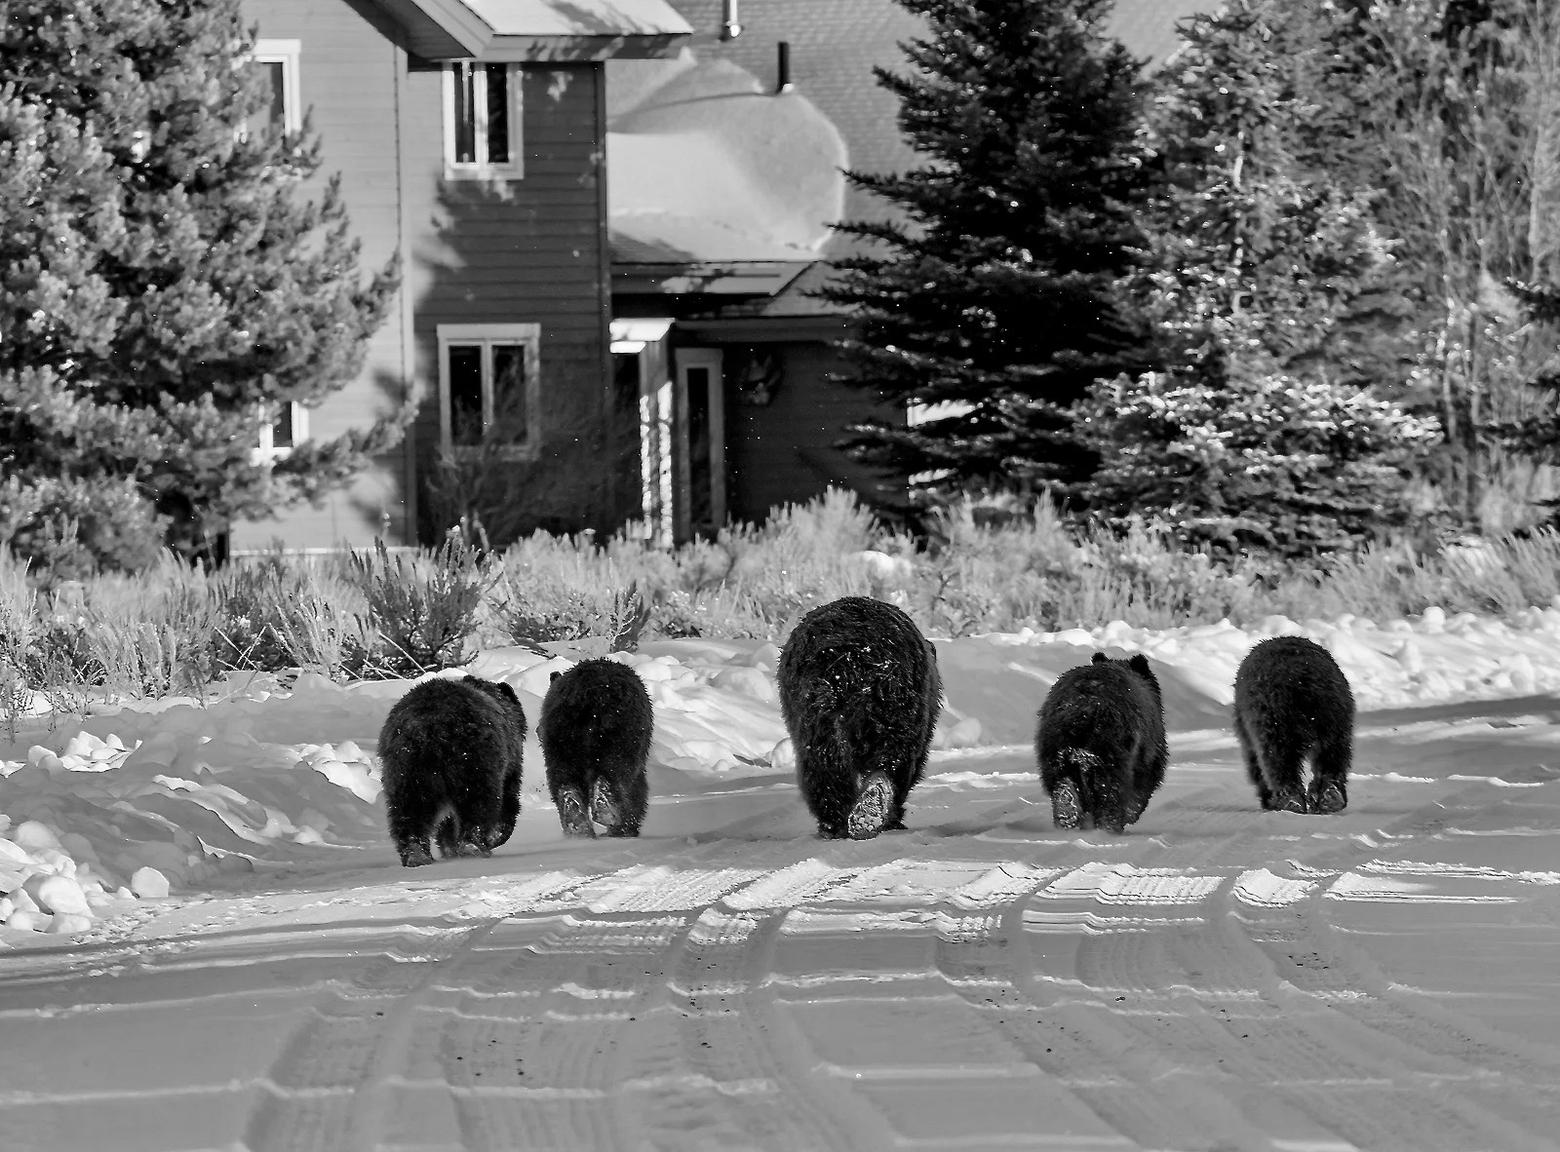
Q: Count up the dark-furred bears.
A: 5